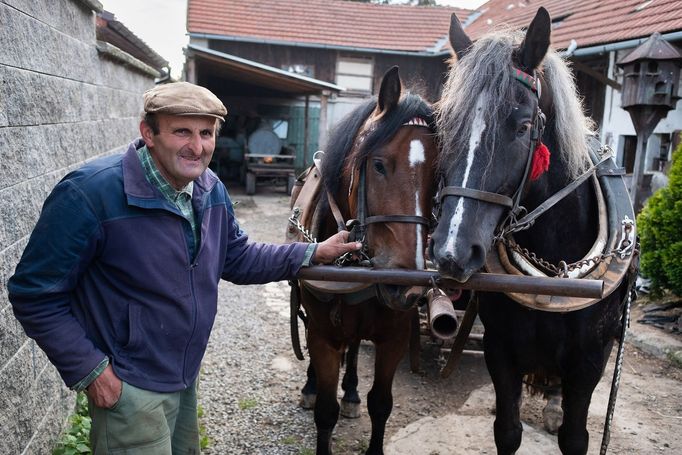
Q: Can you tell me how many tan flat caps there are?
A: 1